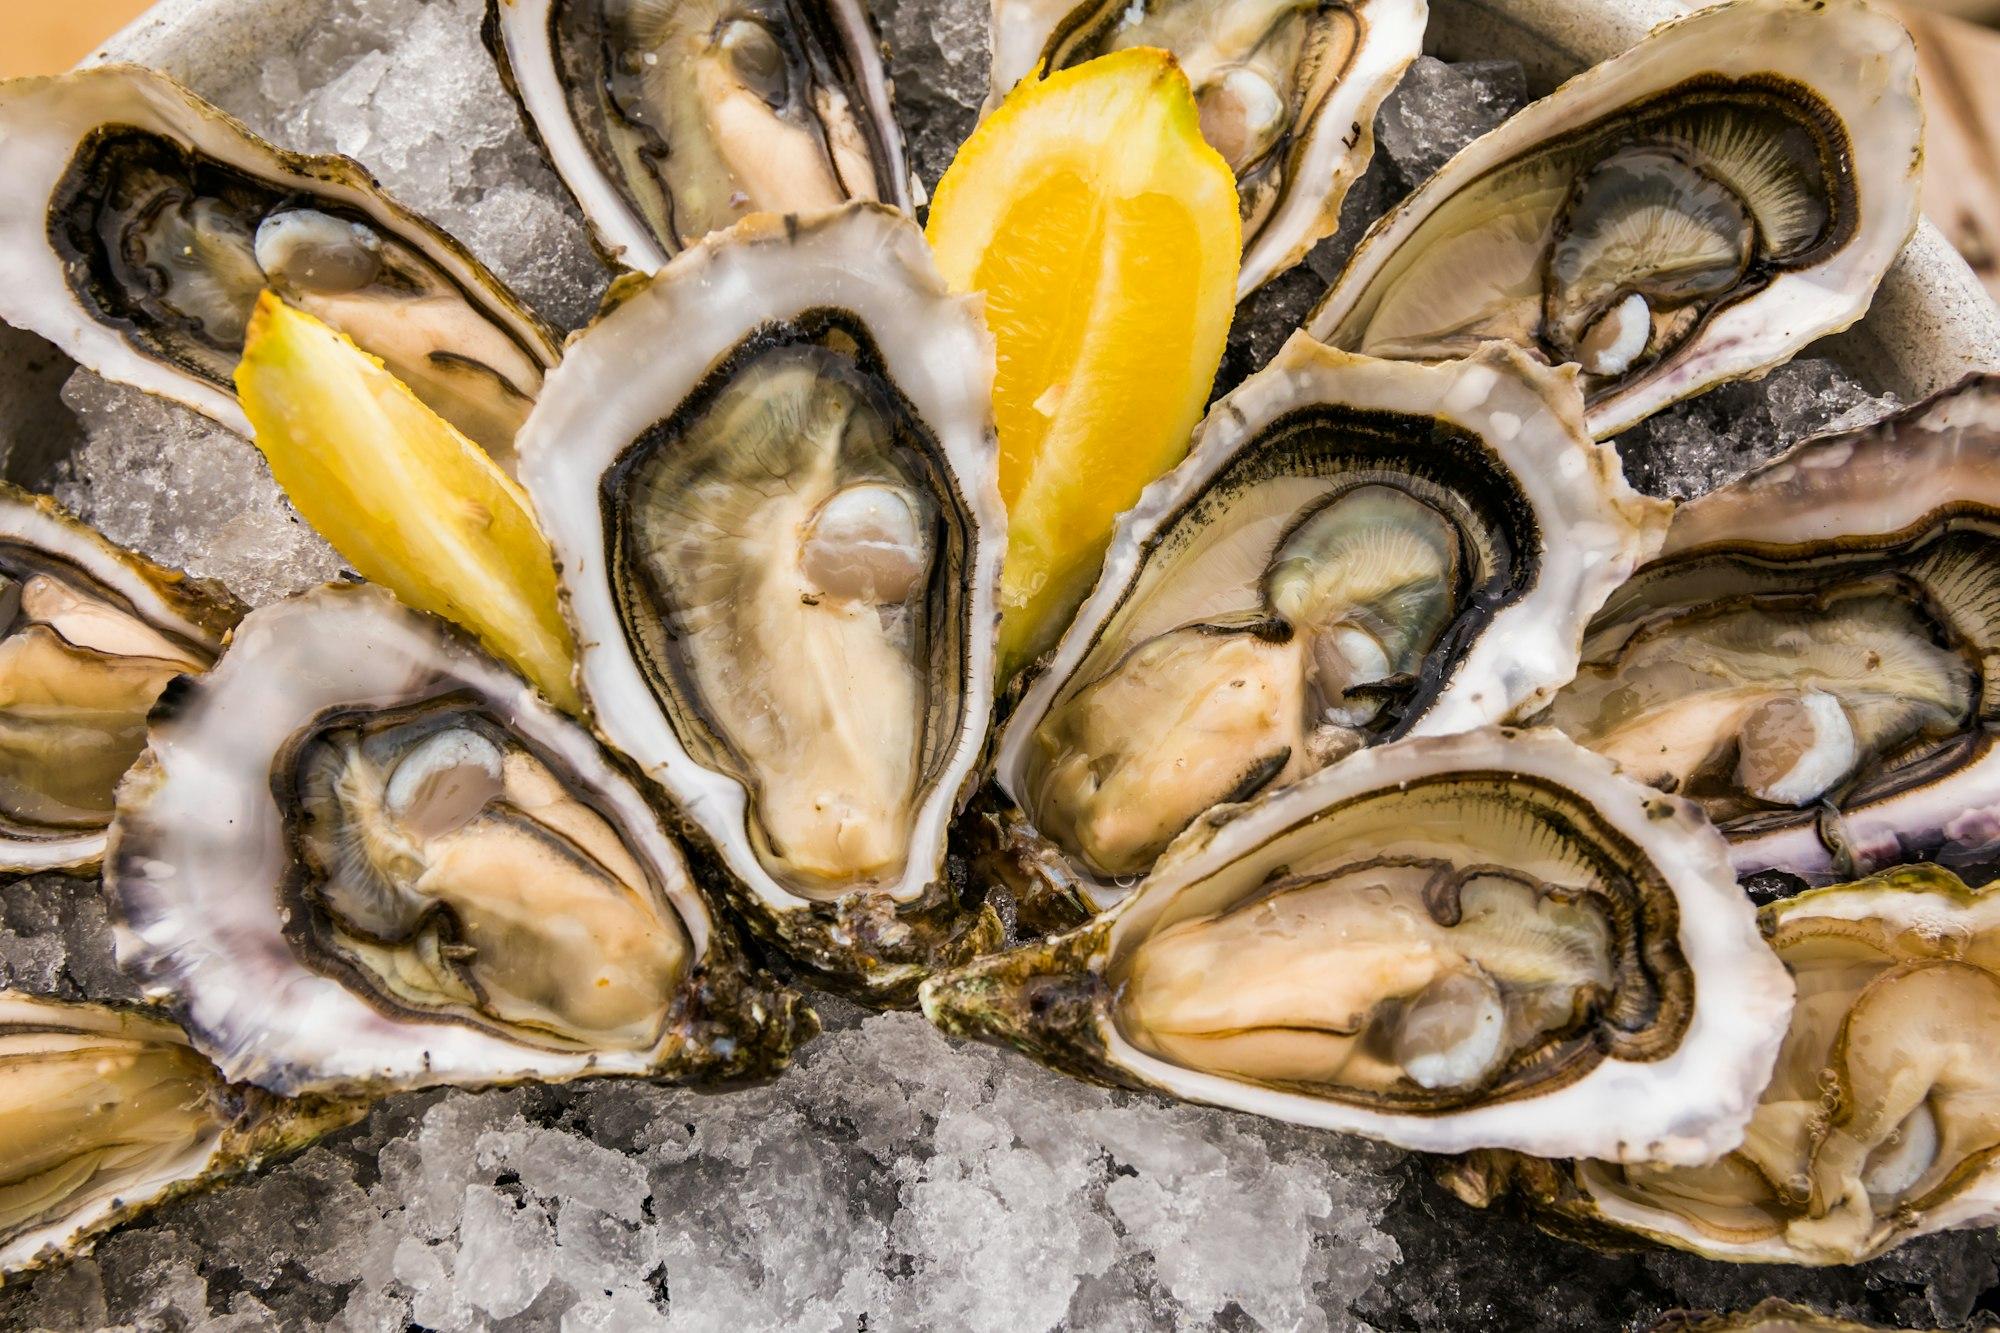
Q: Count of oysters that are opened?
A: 12